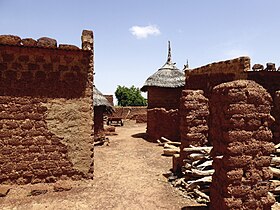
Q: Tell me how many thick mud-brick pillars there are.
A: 2